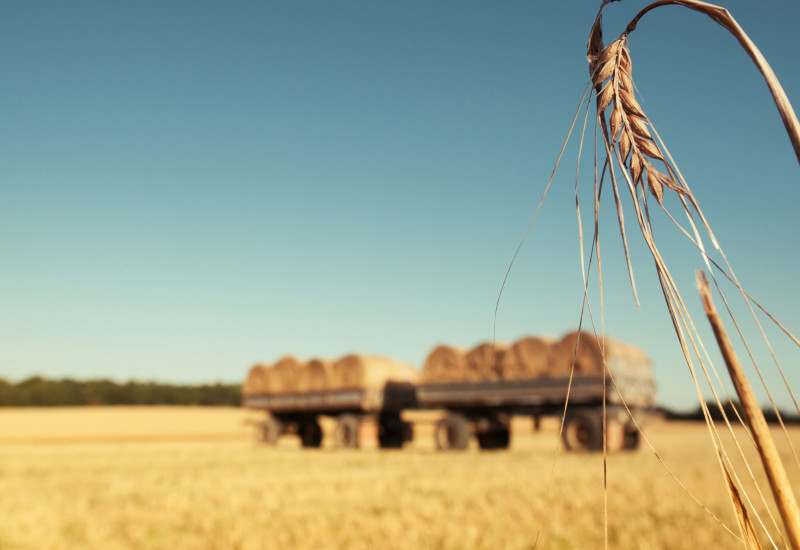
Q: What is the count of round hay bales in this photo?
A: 8